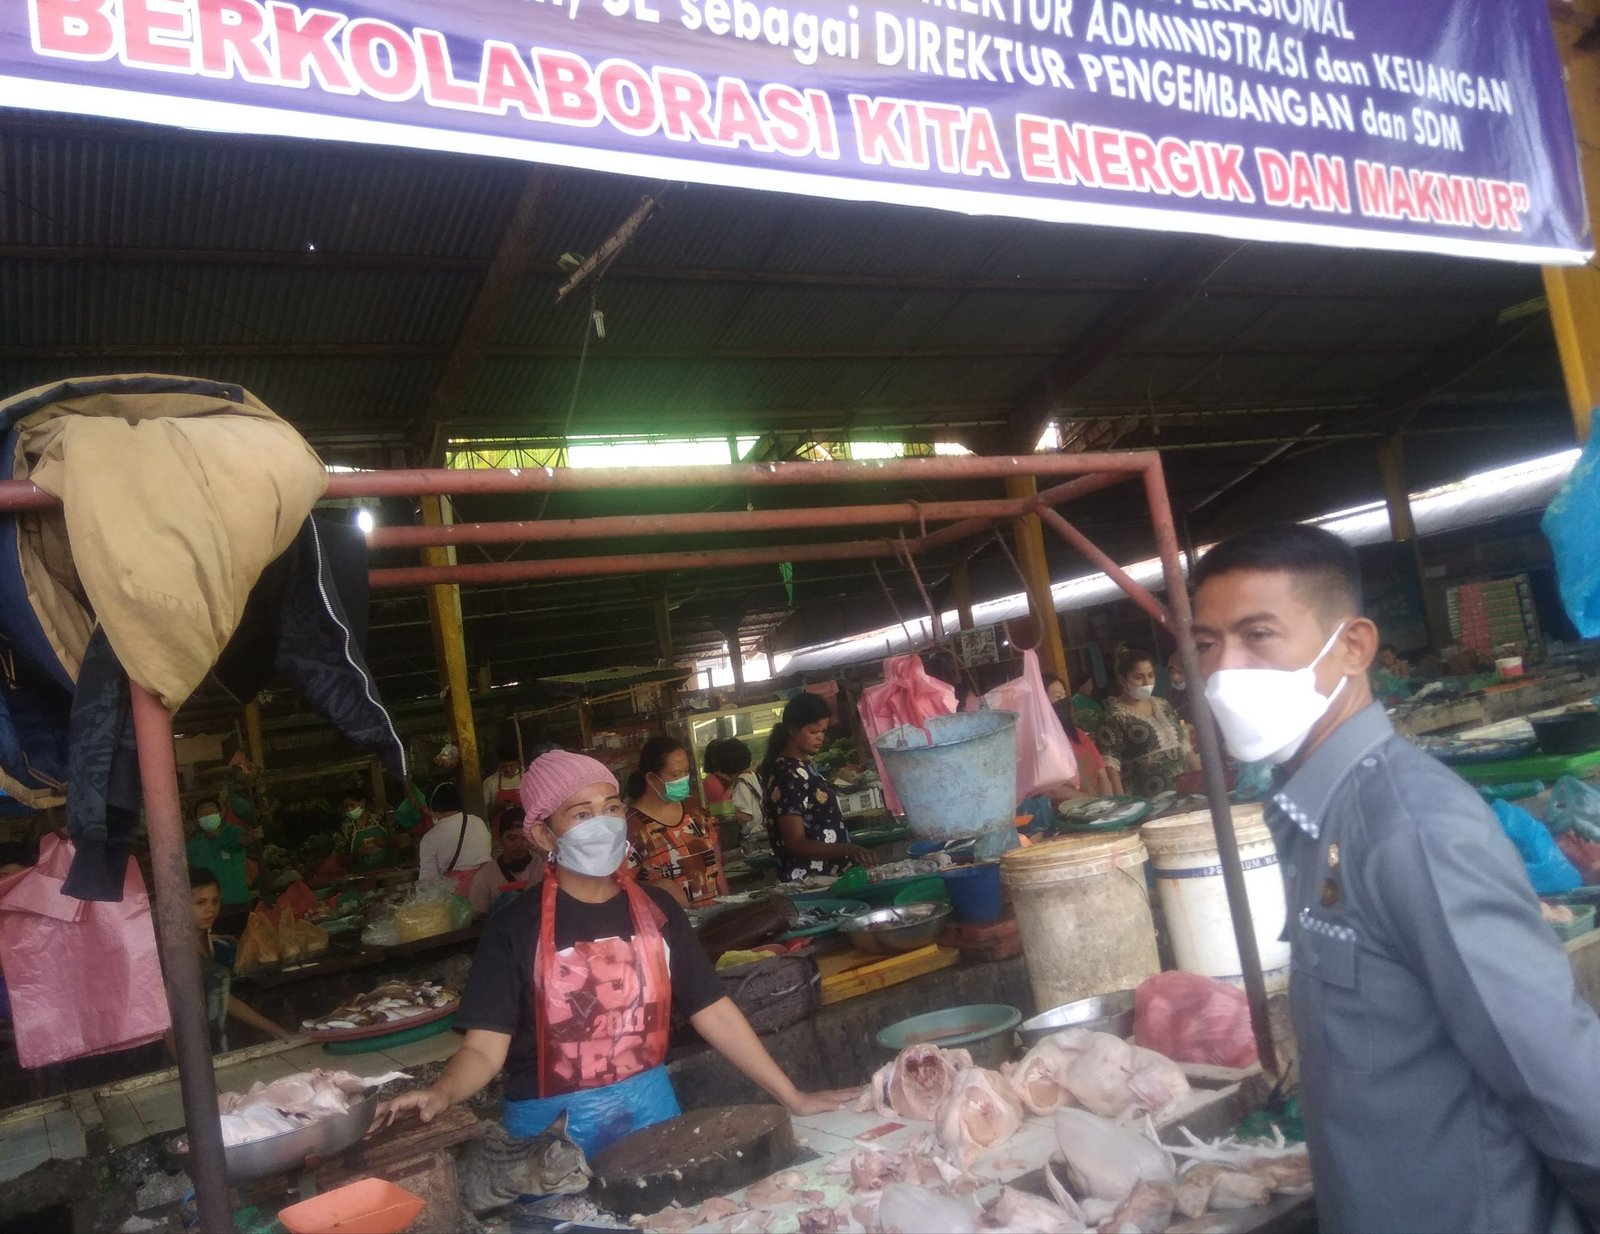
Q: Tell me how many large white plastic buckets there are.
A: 2